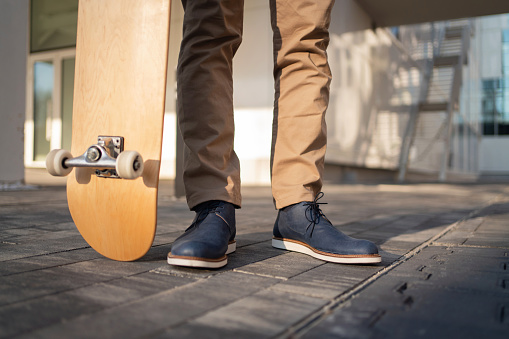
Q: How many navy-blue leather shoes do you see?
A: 2